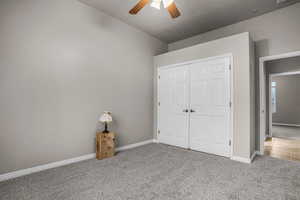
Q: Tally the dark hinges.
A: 6